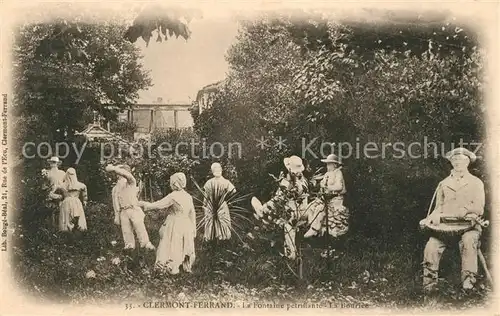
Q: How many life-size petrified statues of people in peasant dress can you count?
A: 8